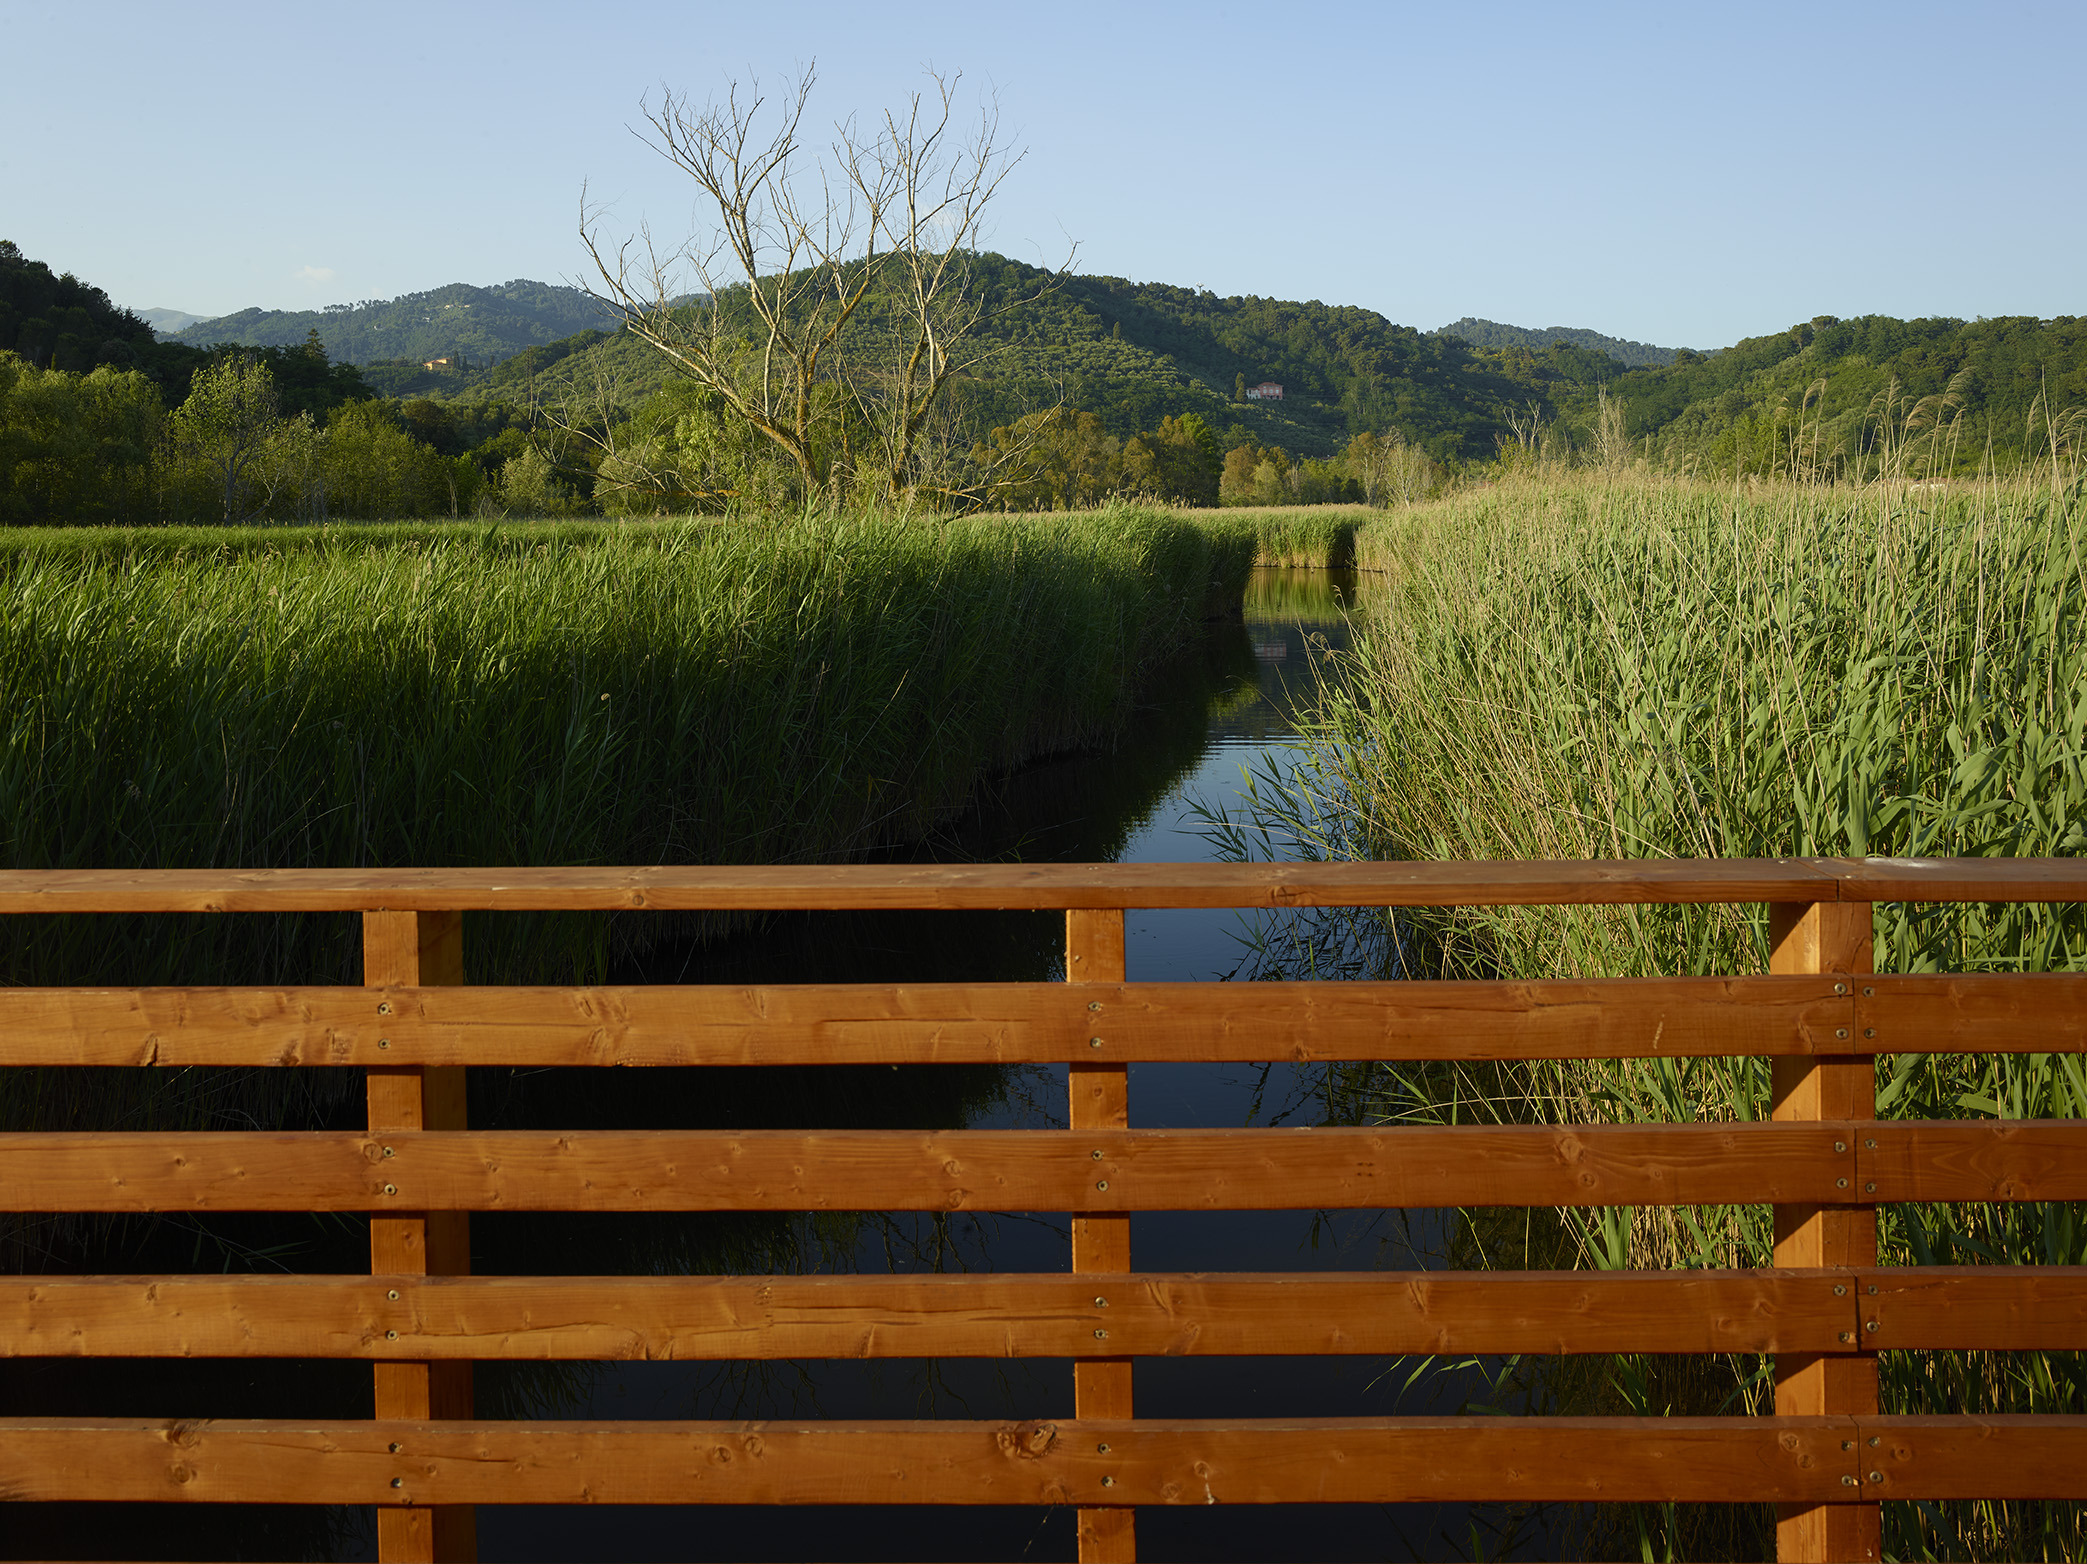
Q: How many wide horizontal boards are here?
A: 4